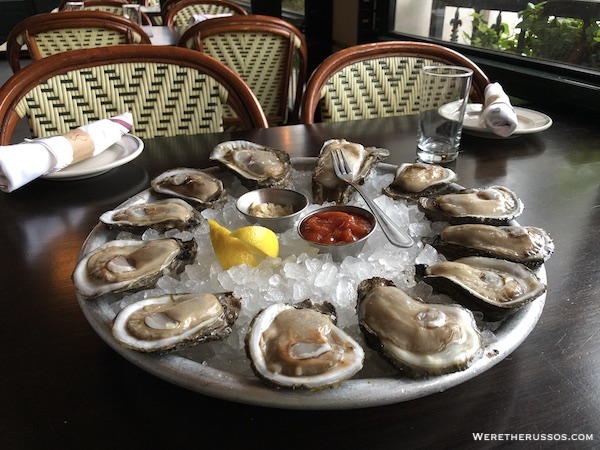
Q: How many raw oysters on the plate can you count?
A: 12